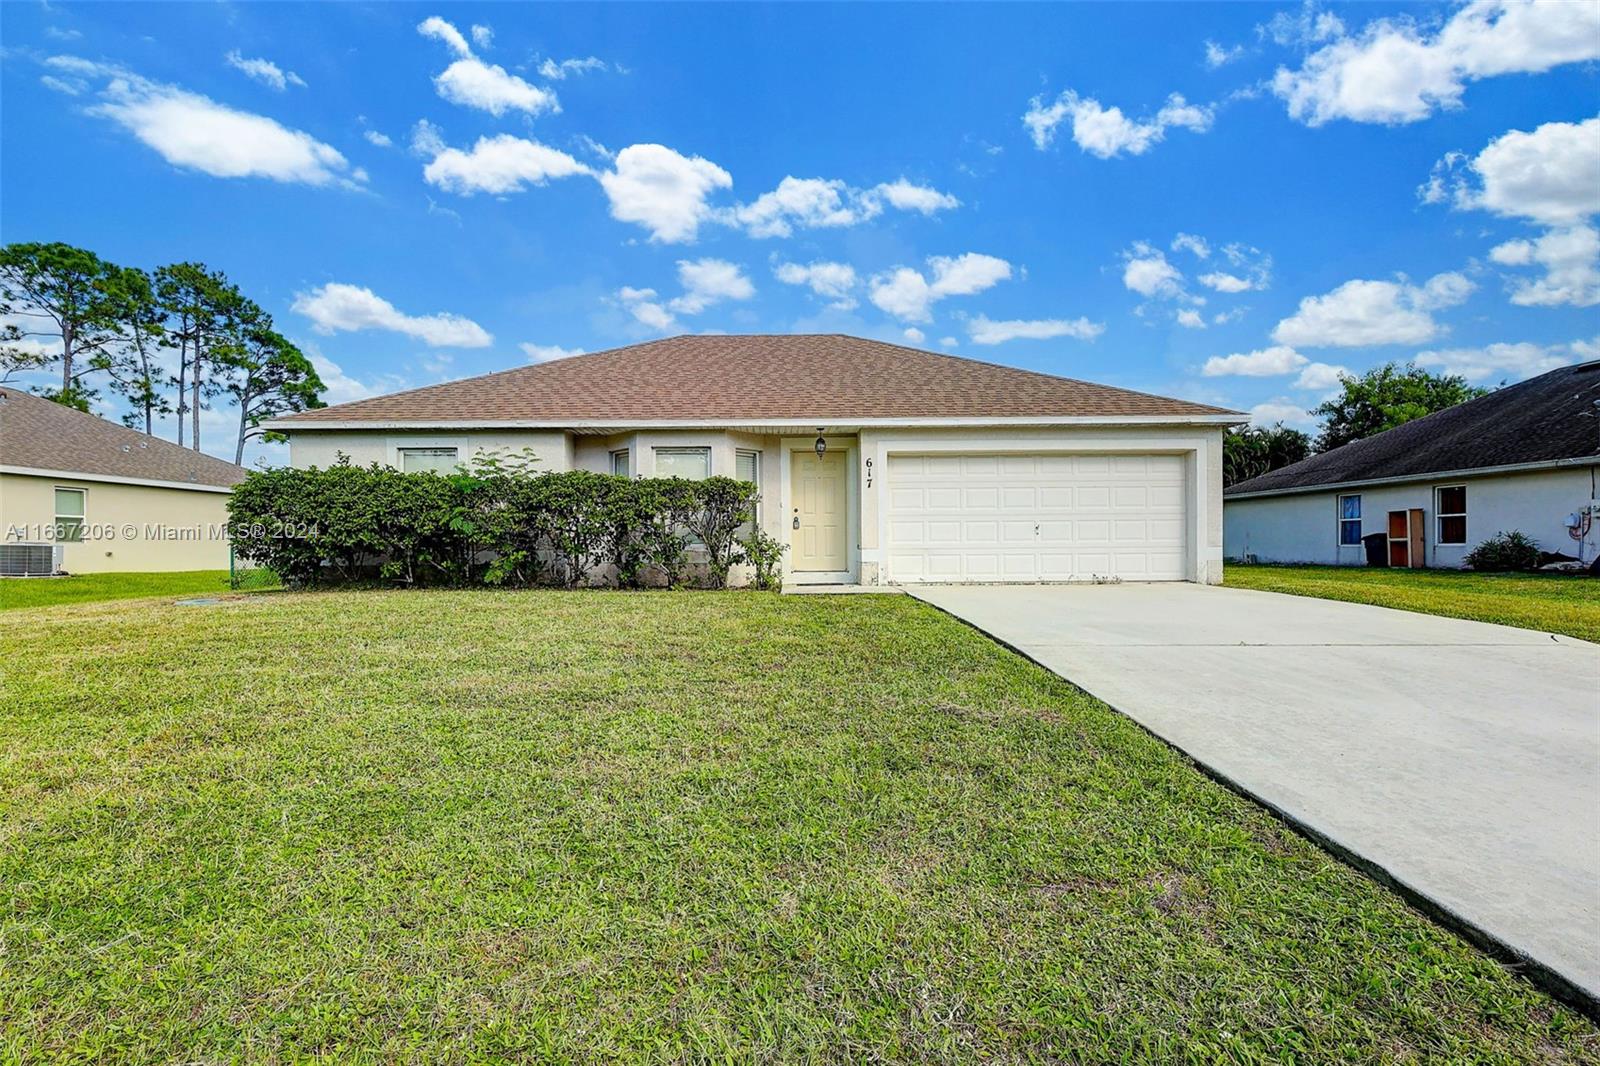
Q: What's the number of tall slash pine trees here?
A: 5